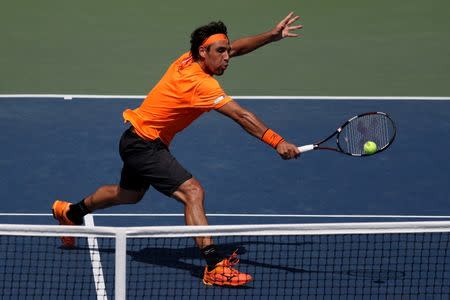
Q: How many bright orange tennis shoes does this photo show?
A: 2